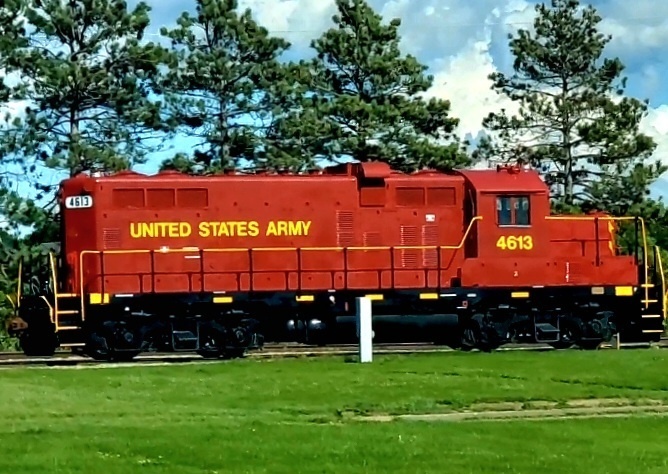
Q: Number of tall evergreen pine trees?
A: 4